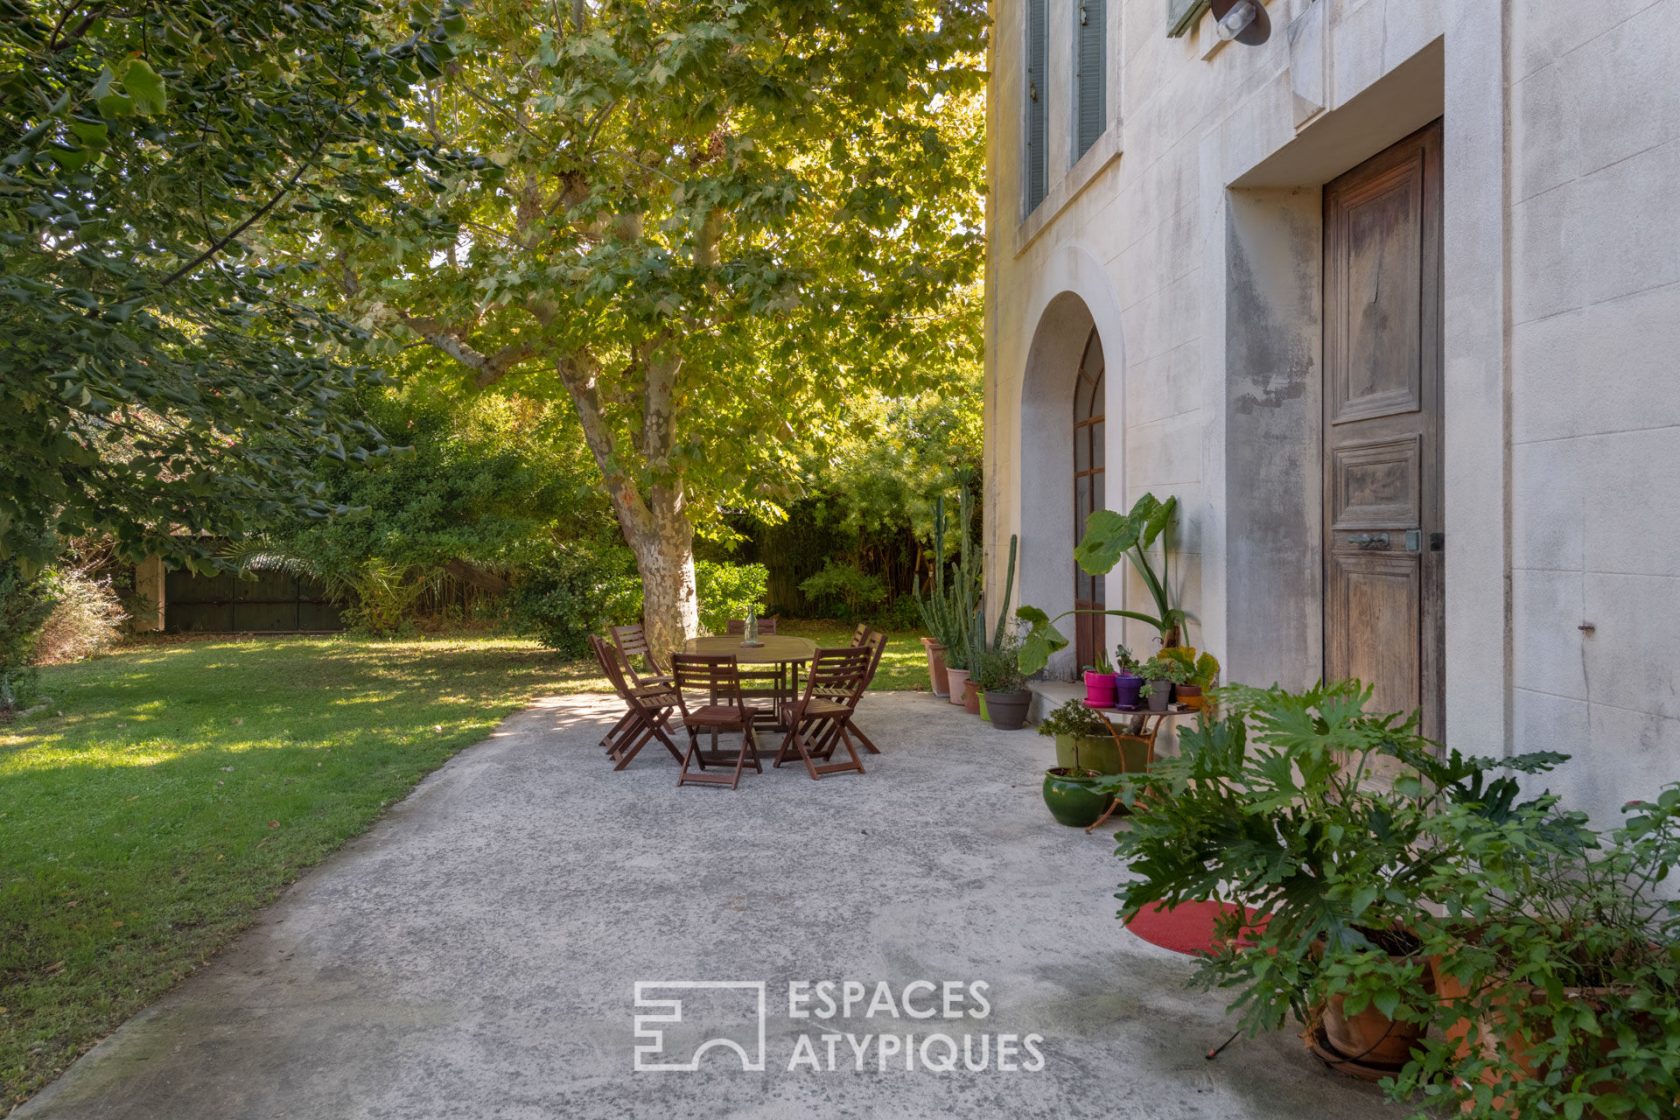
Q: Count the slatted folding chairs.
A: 8